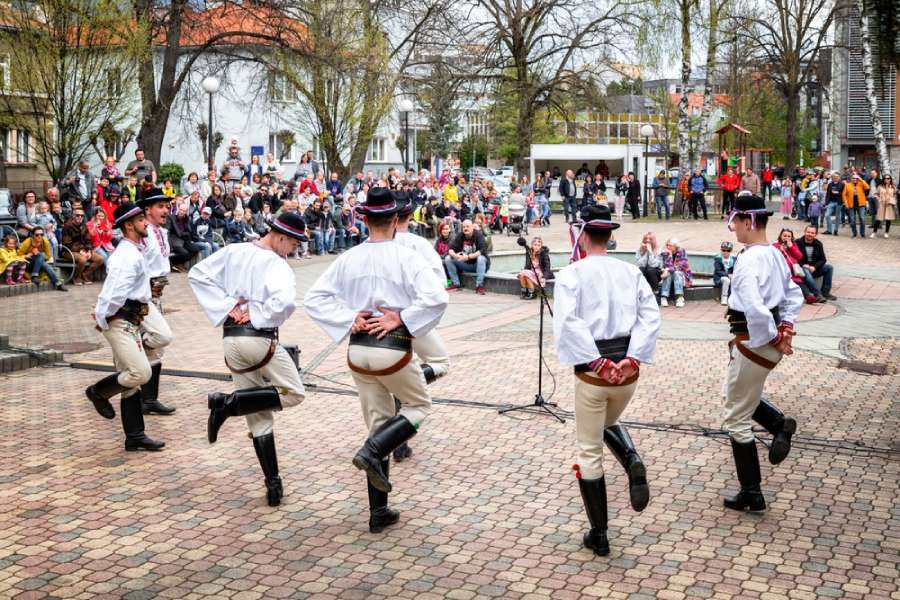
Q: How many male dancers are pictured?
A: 7